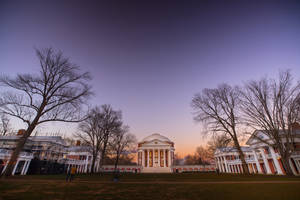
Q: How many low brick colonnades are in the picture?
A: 2